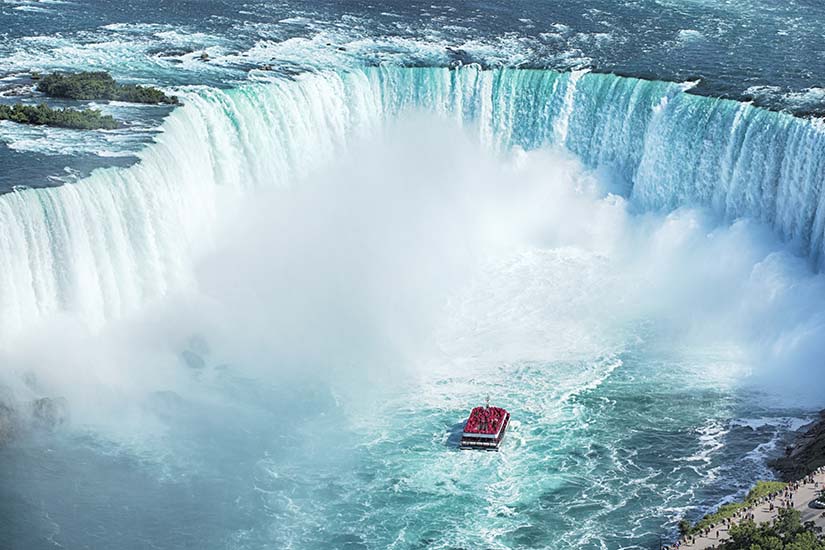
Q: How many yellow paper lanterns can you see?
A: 0